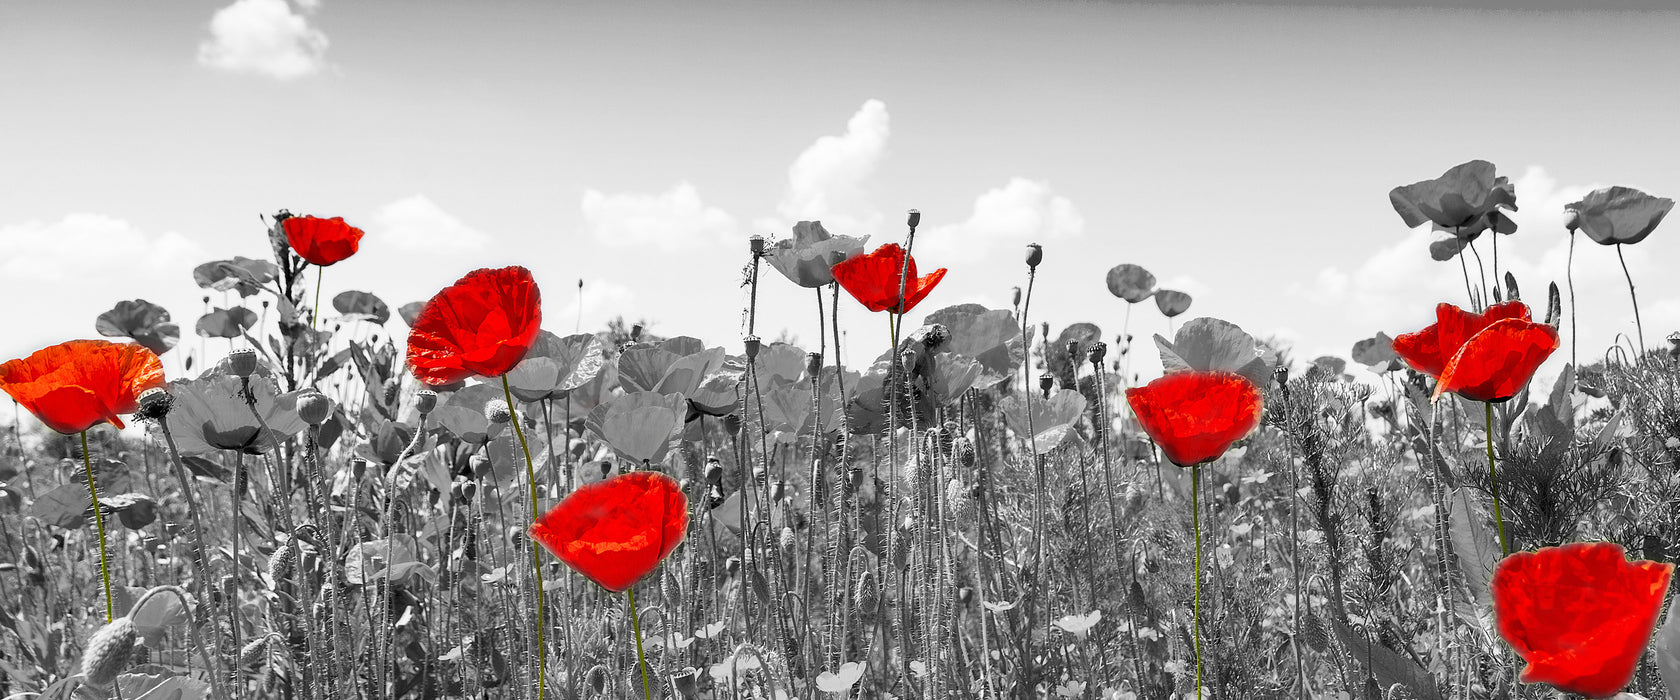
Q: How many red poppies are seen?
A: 8